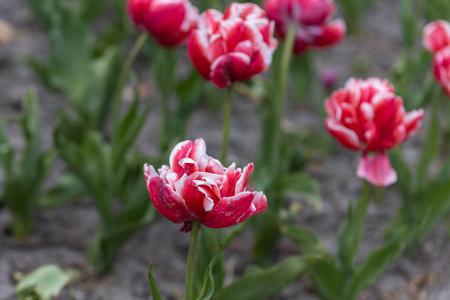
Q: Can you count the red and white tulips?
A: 6